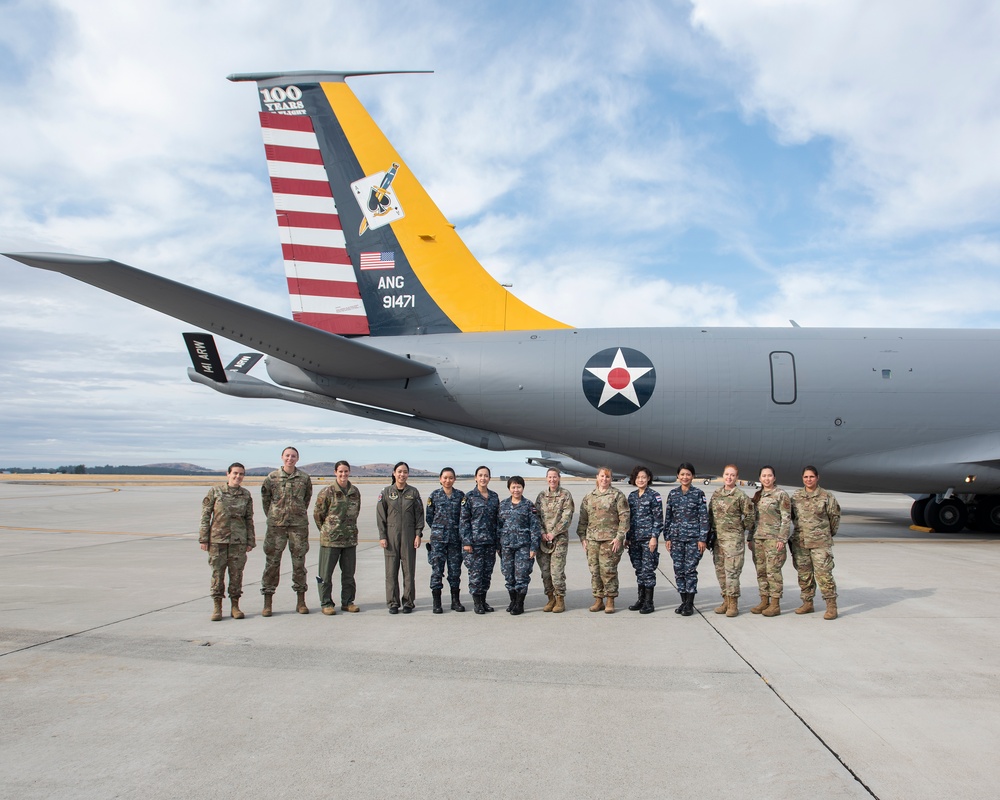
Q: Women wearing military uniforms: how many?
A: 14